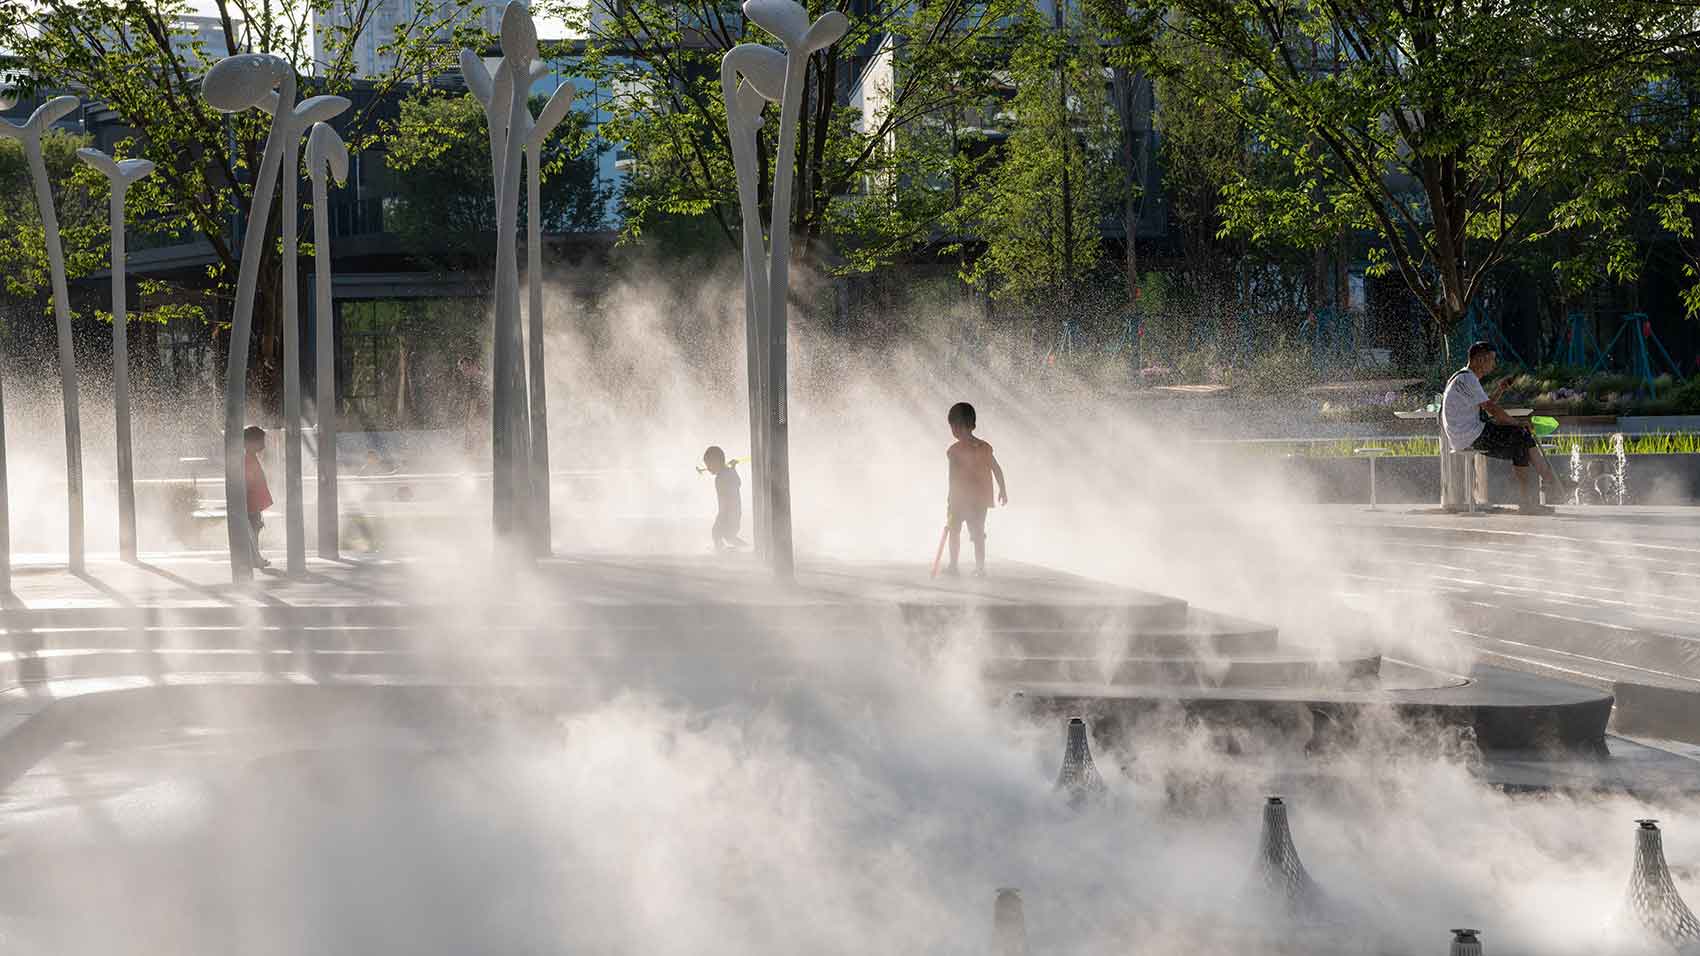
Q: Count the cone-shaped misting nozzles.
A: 5